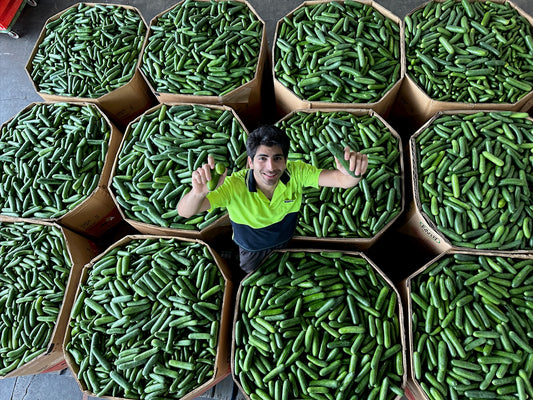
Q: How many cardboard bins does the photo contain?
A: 12